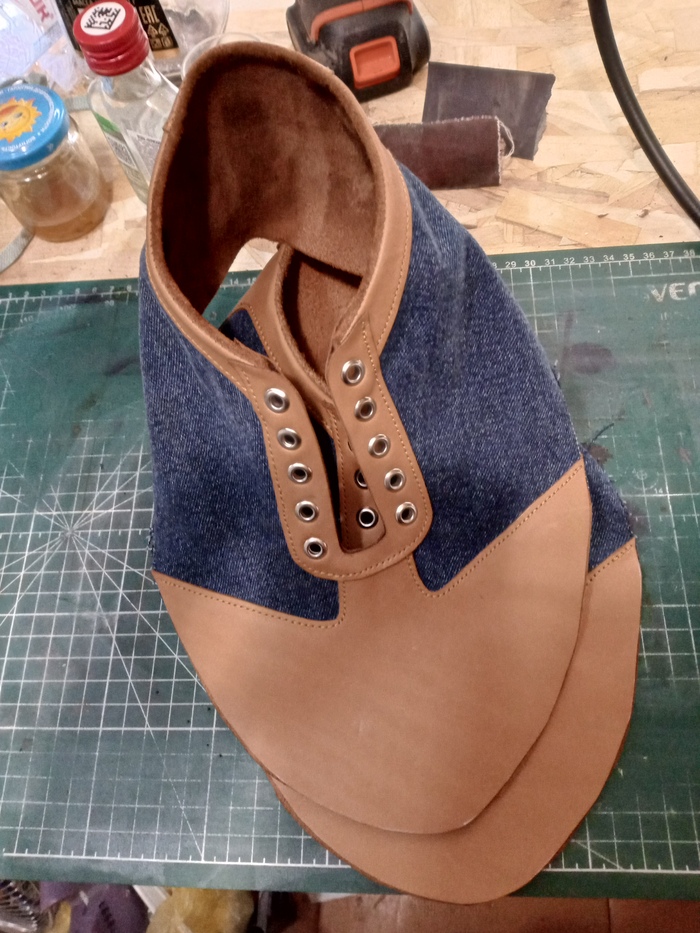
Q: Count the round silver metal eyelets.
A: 12